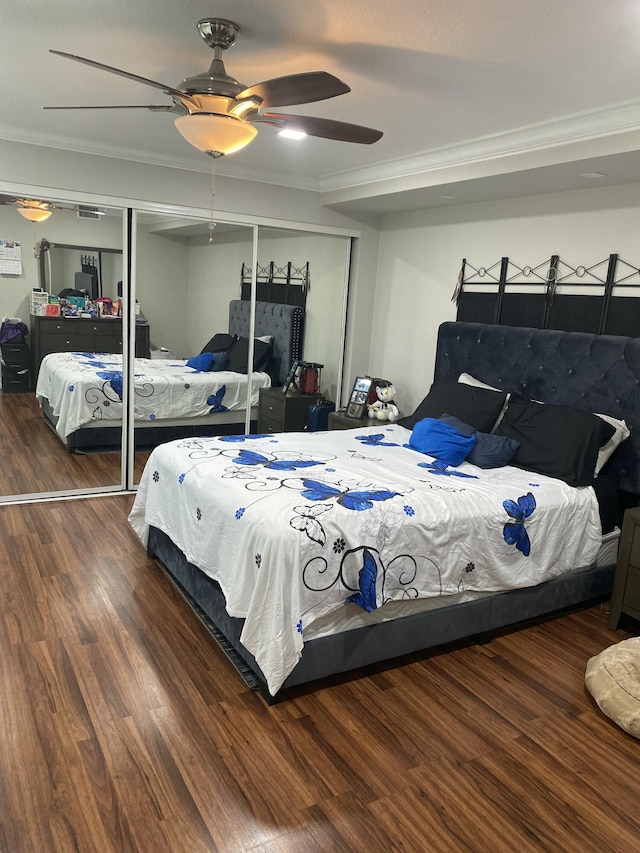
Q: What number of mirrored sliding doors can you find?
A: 3